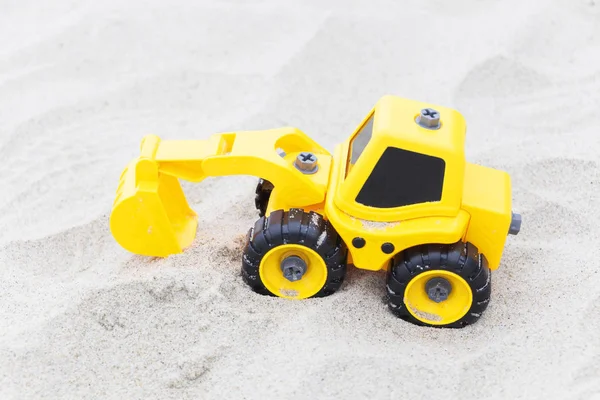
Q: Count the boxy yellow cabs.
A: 1